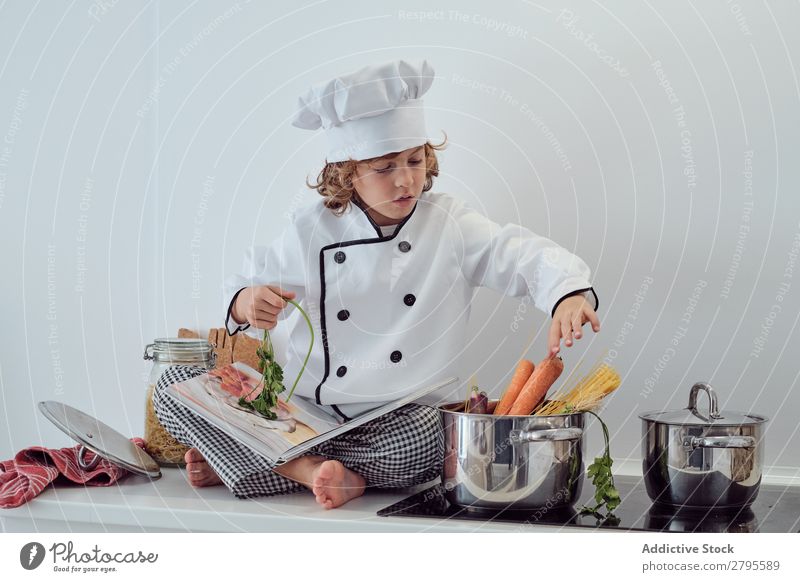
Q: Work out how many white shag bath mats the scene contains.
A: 0